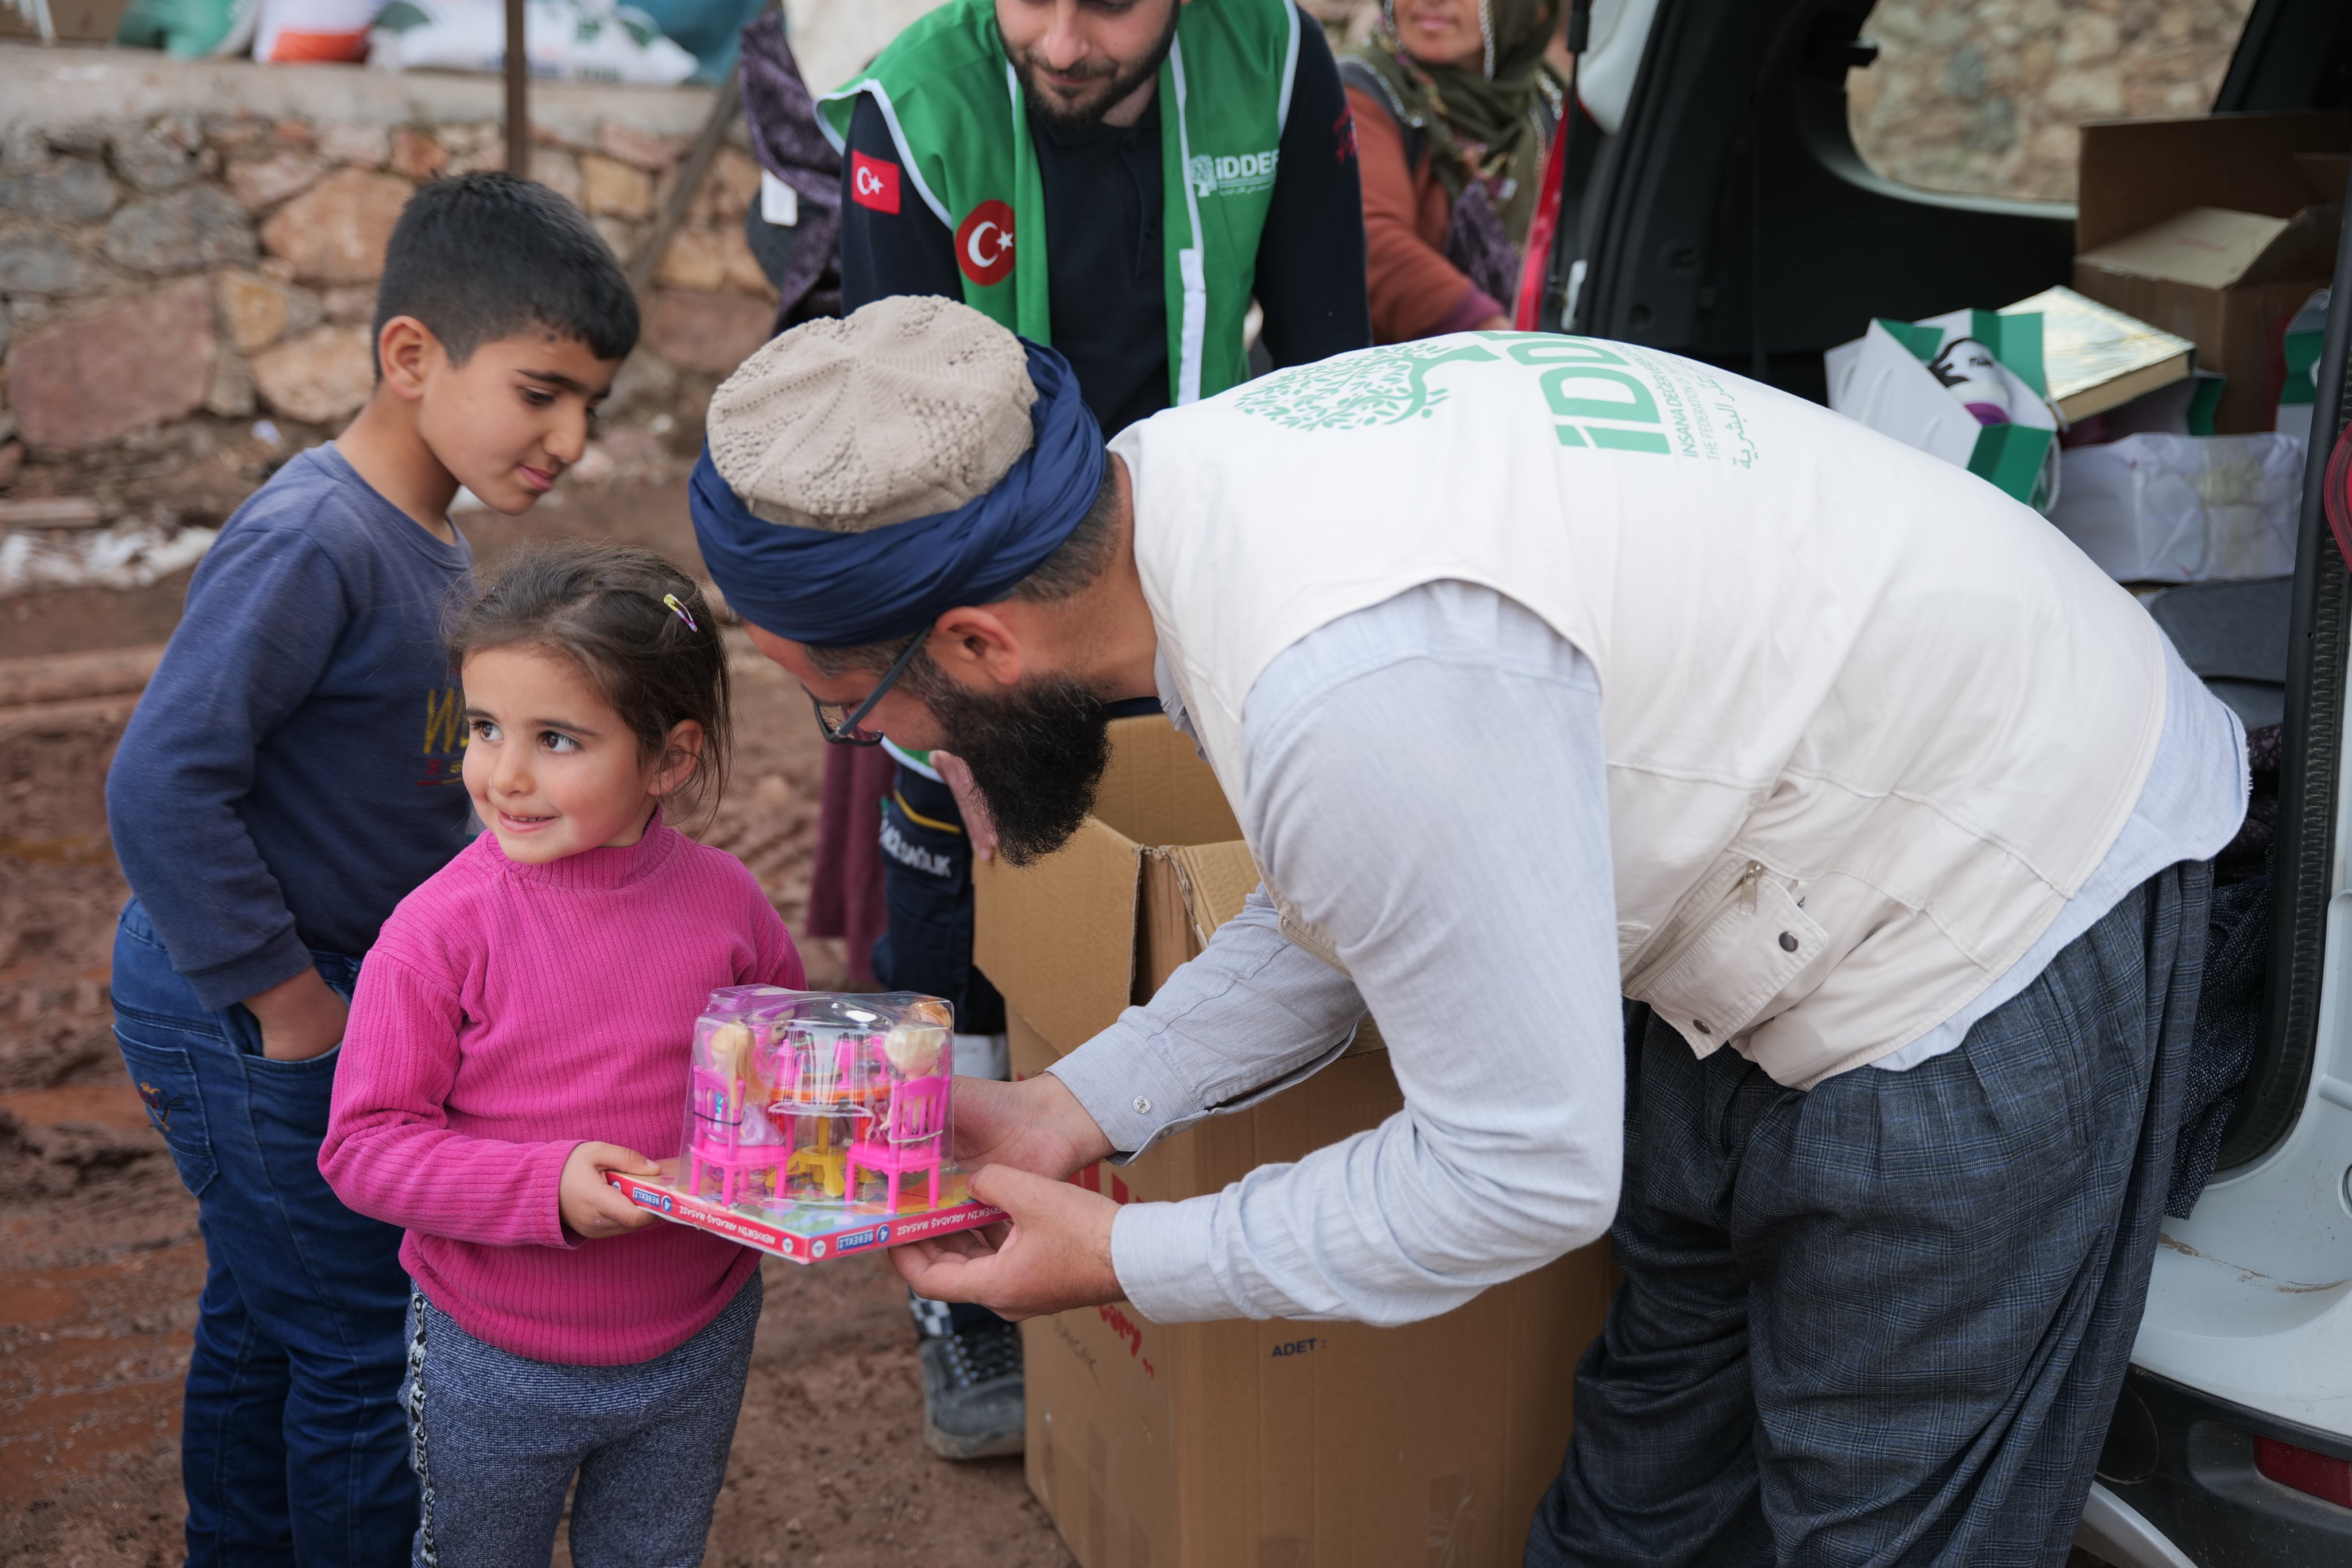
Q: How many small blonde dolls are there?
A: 2